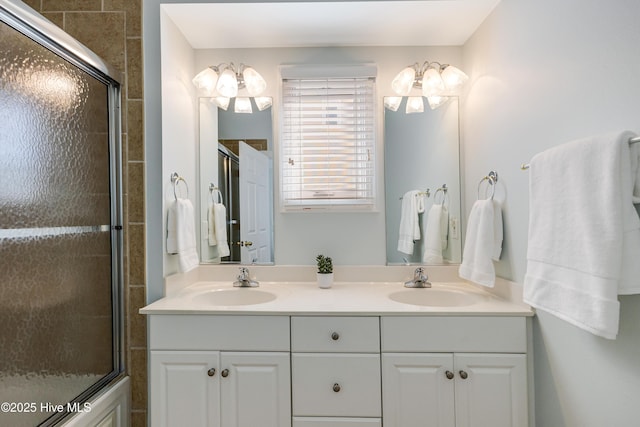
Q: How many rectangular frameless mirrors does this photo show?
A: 2